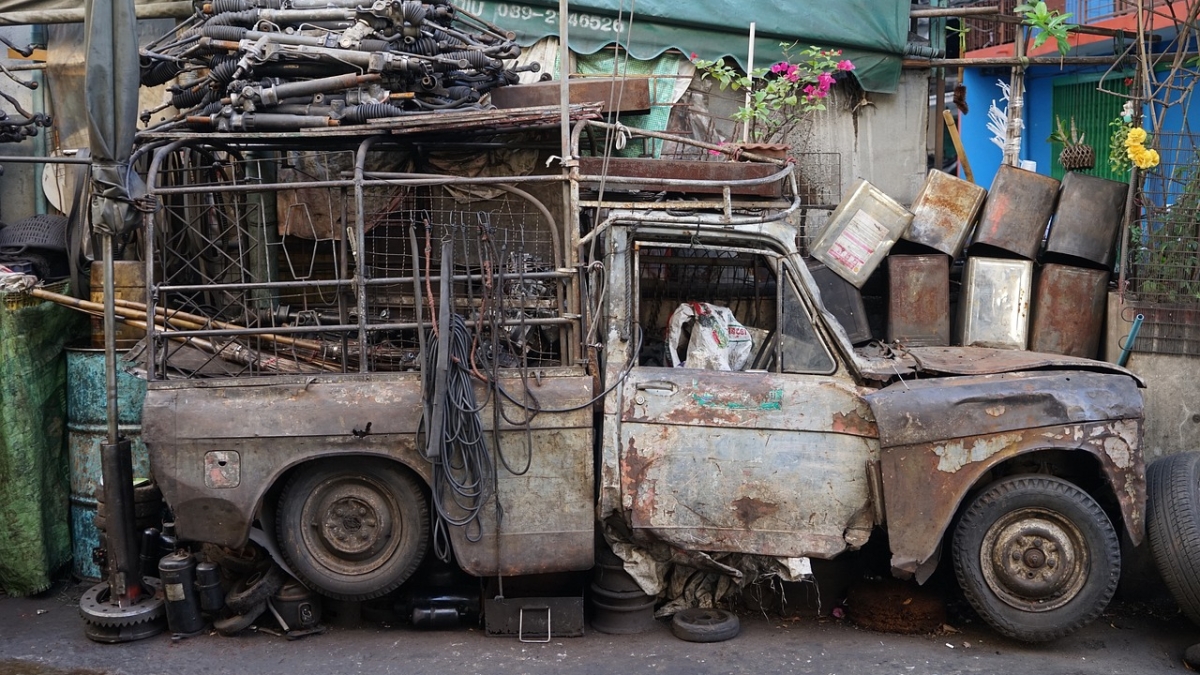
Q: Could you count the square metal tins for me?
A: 8